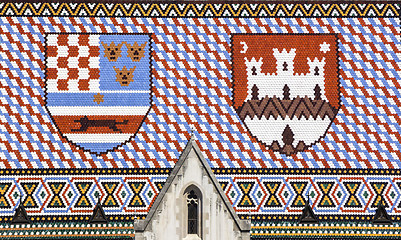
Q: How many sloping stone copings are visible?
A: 2